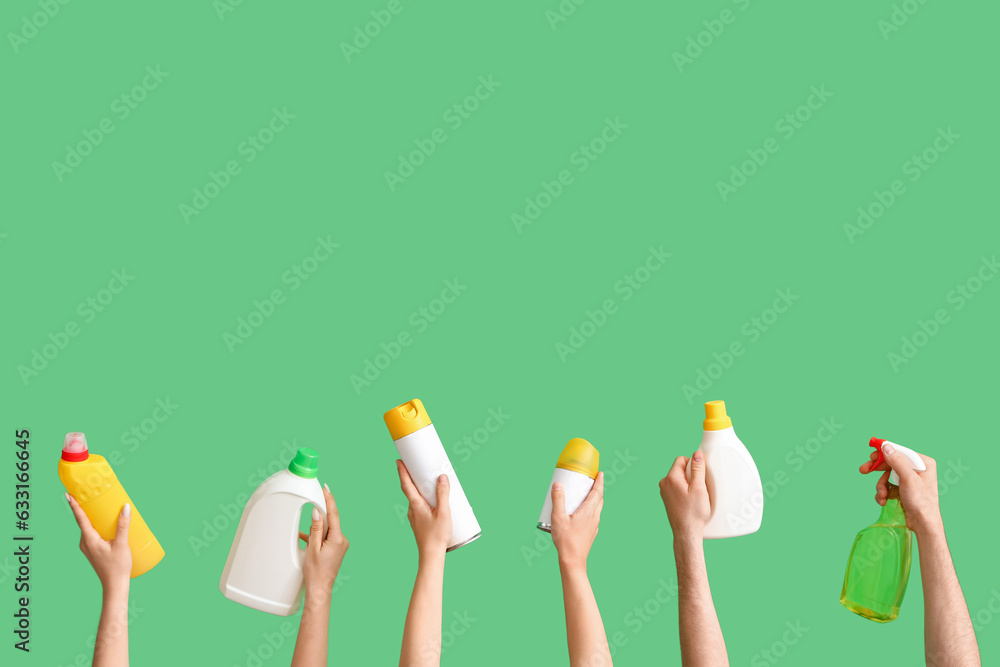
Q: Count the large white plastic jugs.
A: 2